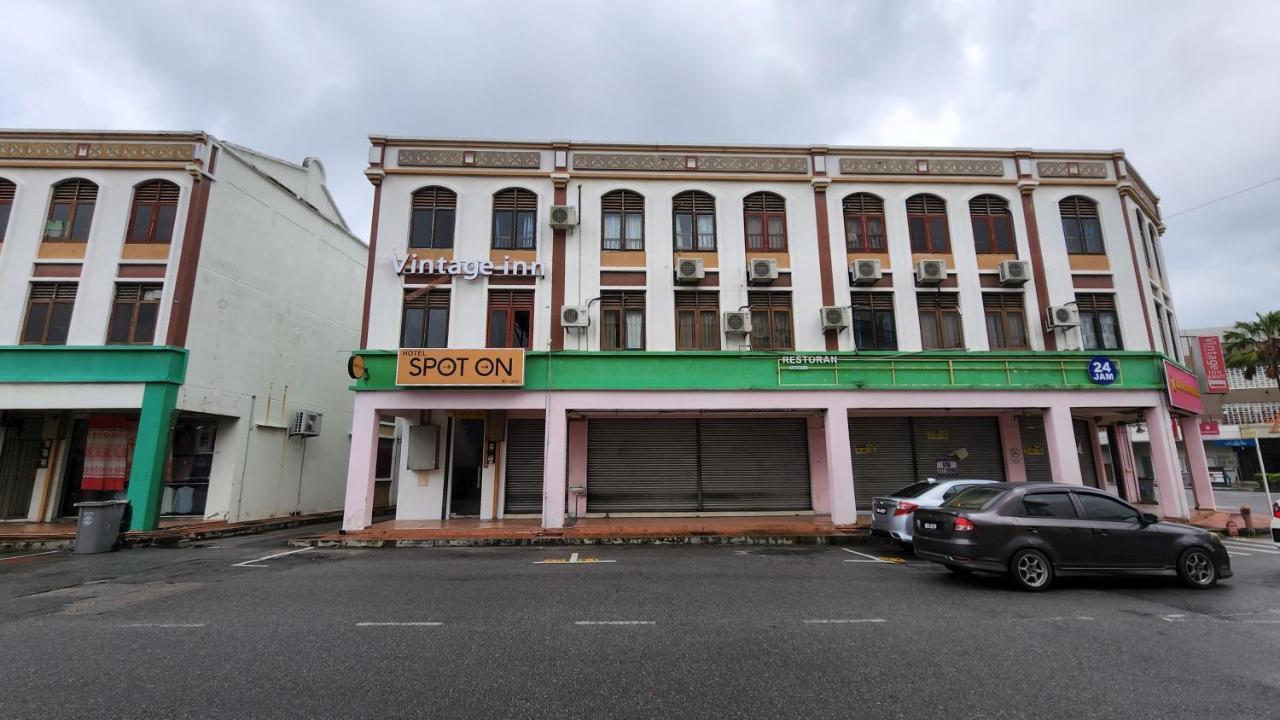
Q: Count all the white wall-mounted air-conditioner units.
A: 11